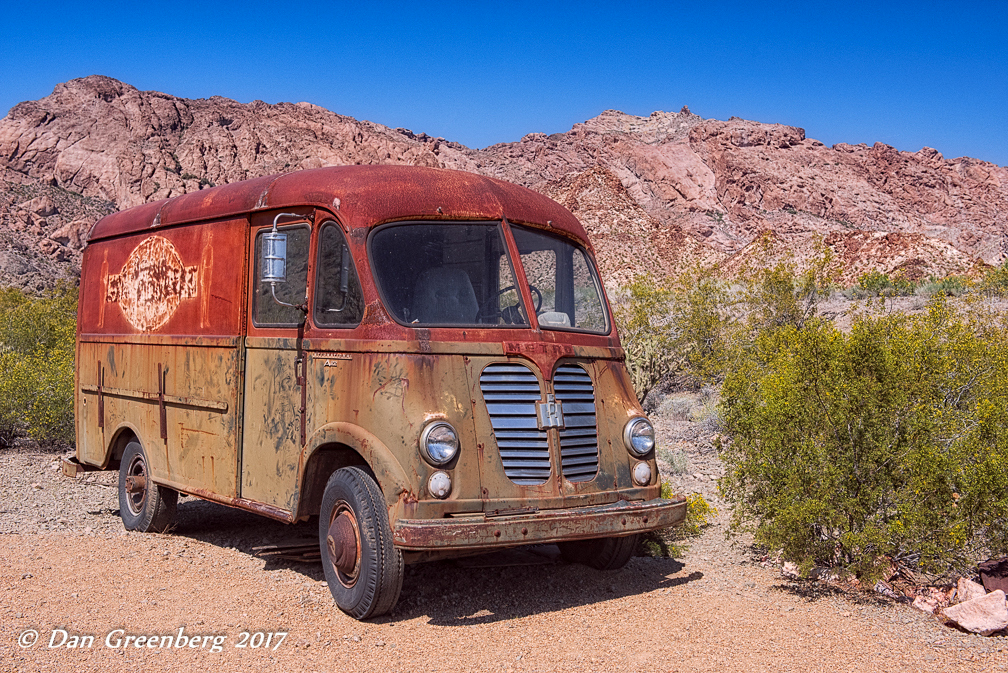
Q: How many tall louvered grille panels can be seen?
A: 2